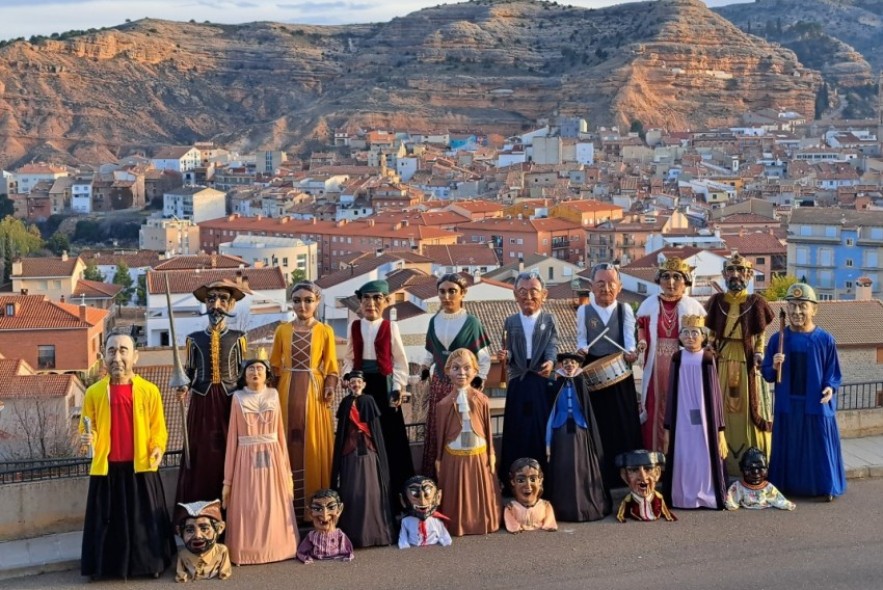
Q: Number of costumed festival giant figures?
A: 15